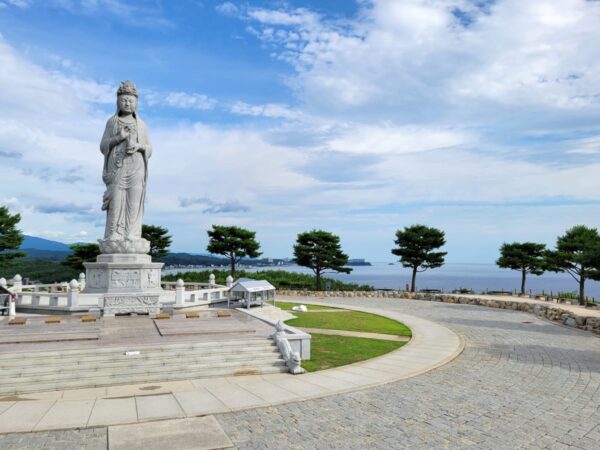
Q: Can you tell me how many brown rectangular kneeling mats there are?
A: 6